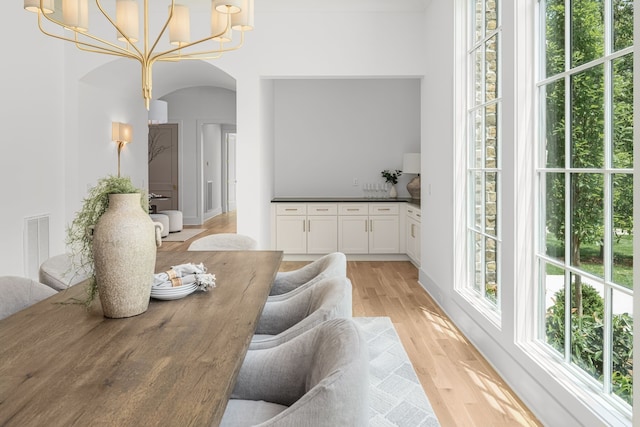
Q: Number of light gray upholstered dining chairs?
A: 6